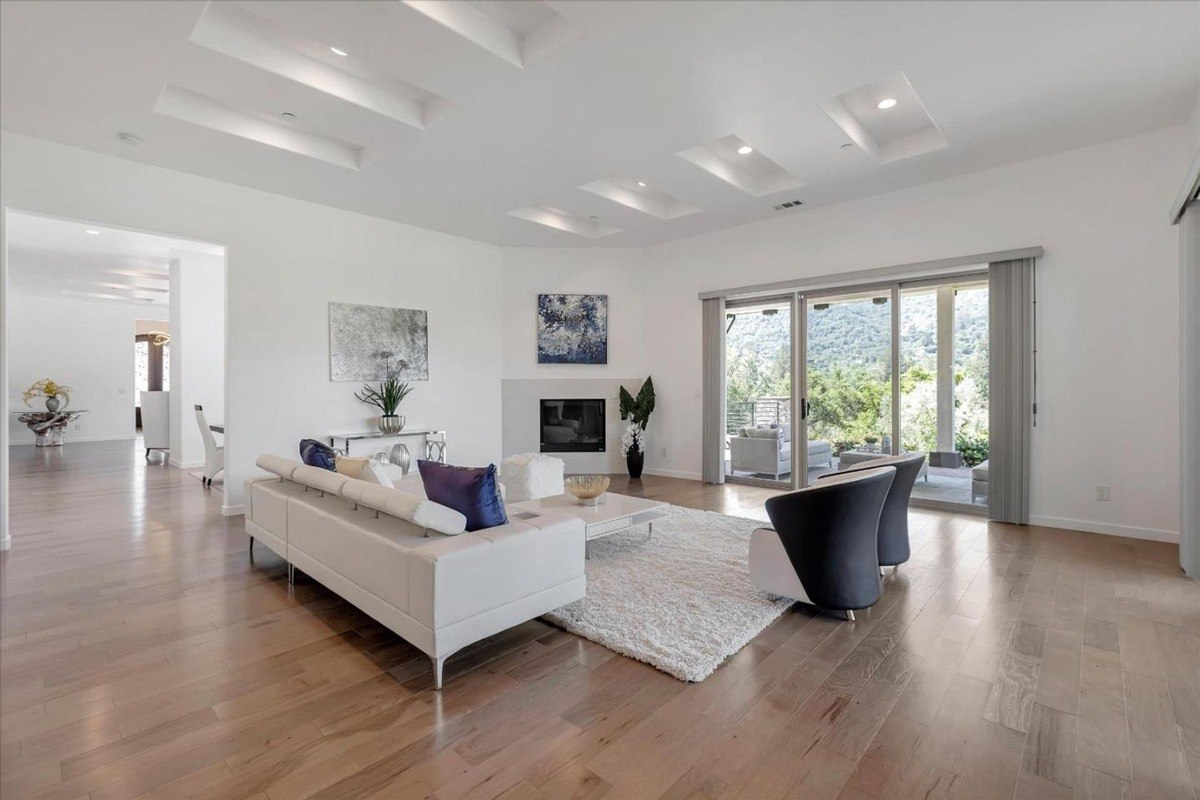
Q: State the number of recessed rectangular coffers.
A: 7